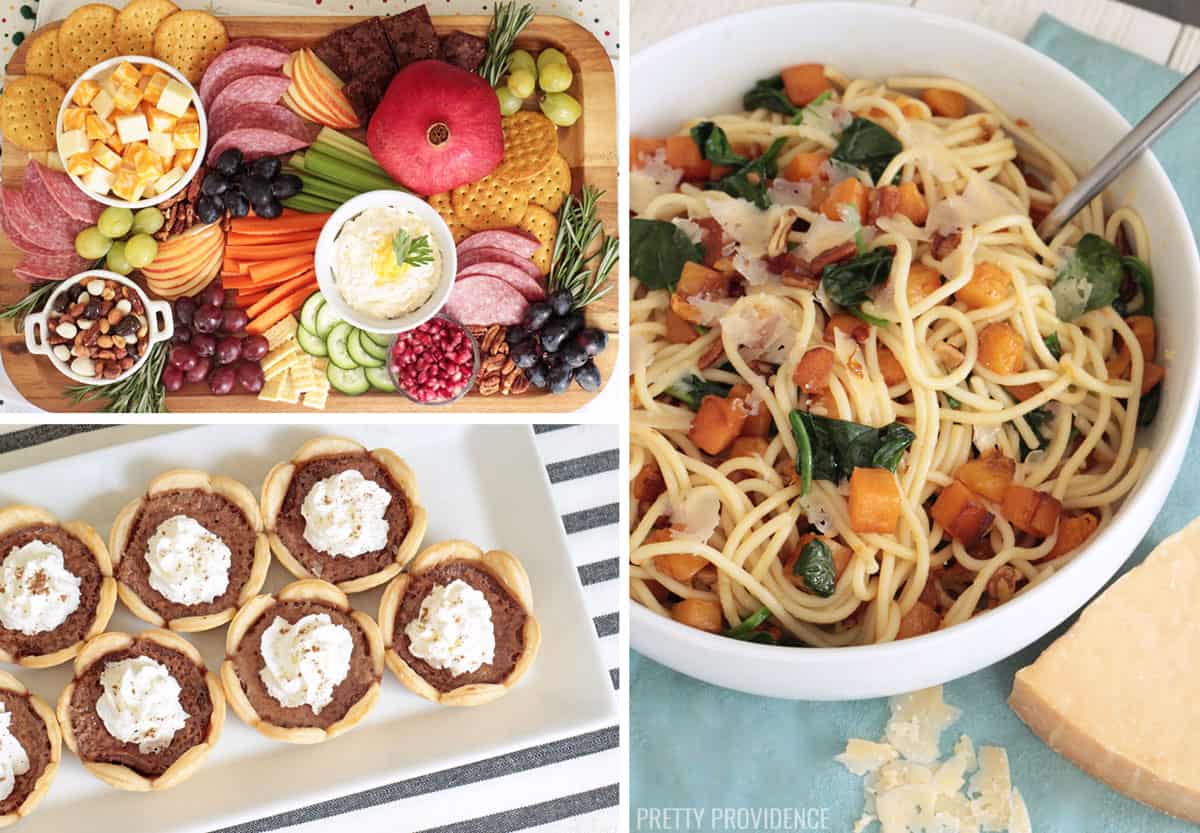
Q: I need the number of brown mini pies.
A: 7